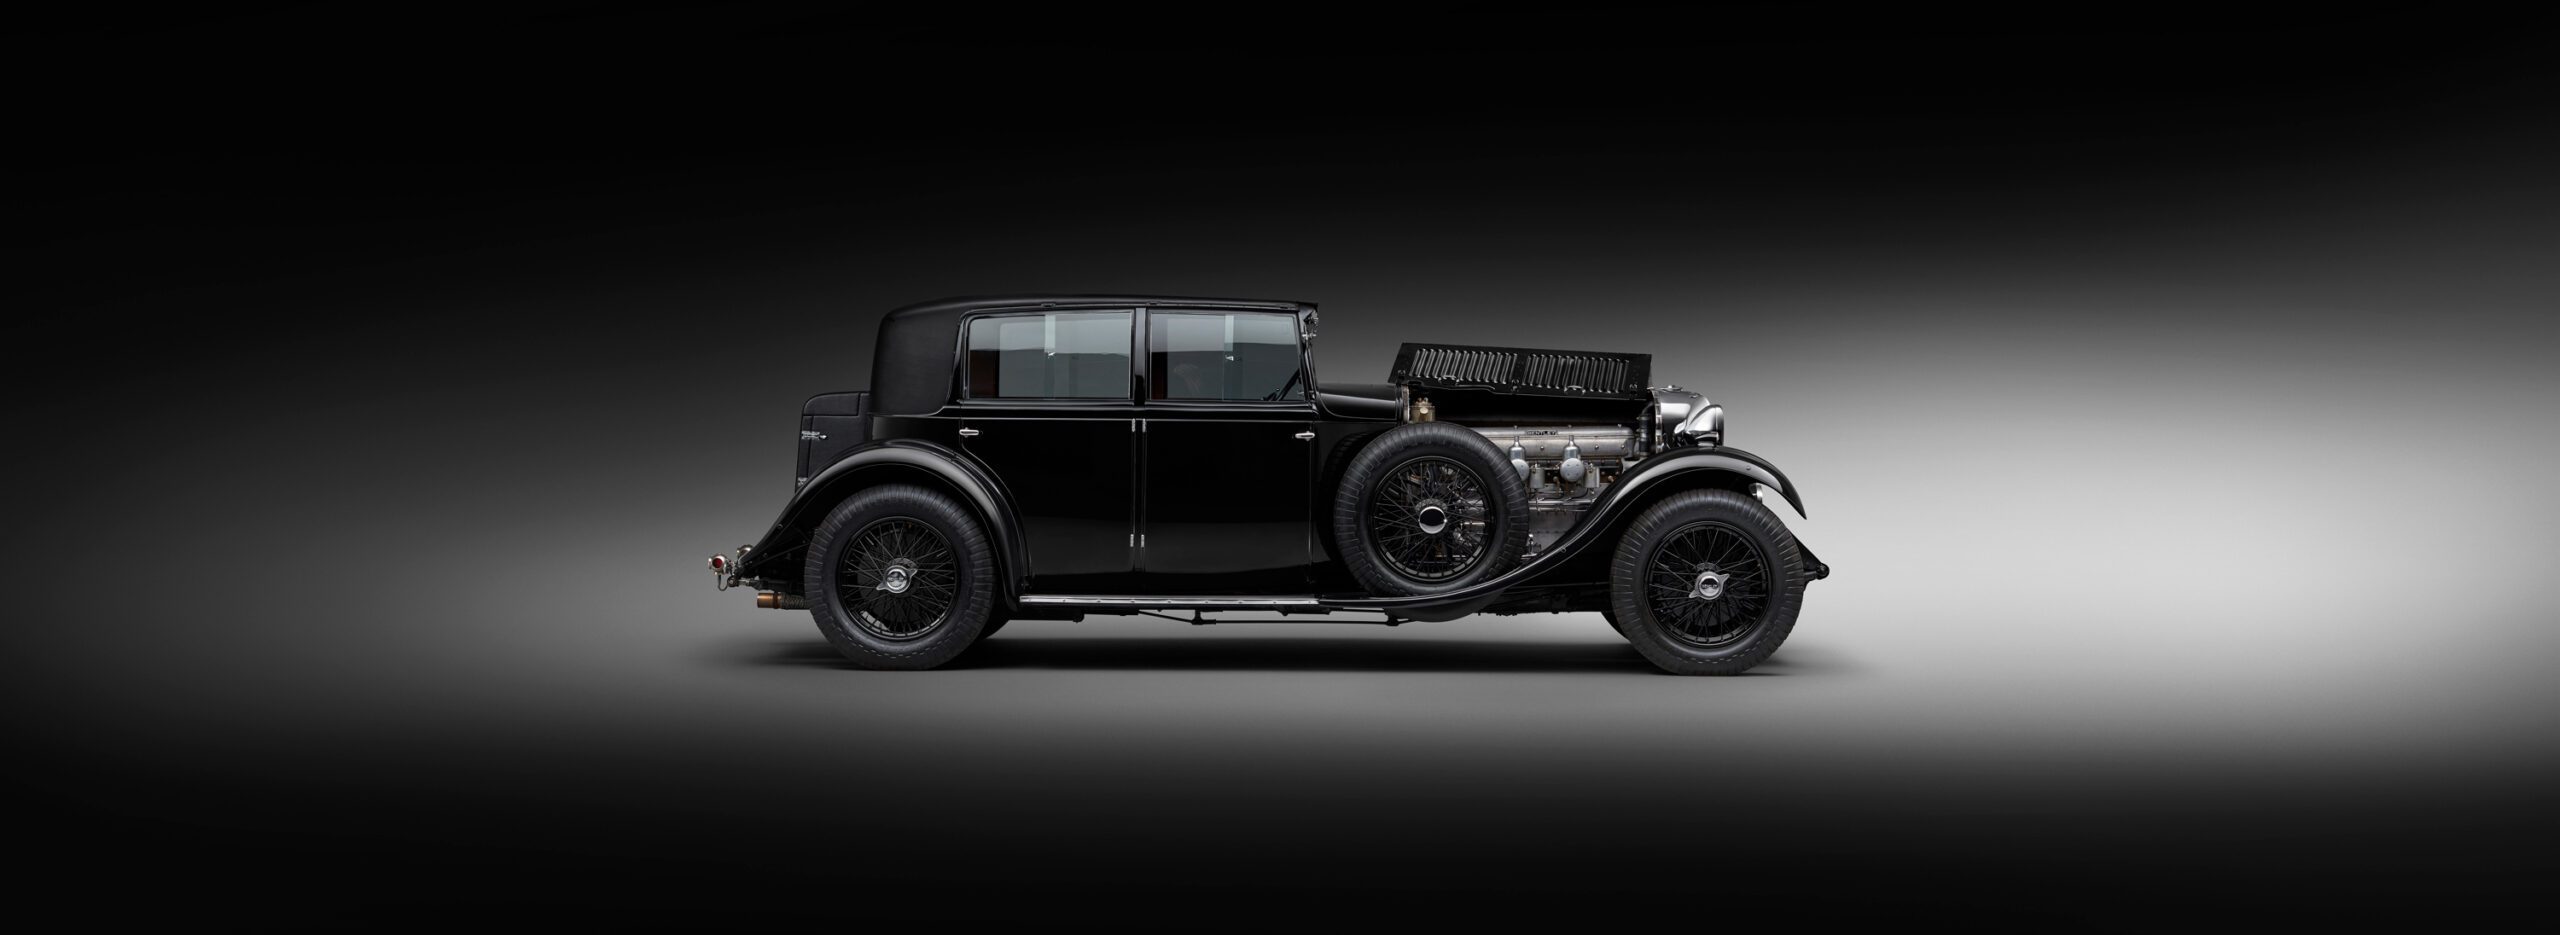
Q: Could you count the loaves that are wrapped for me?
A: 0